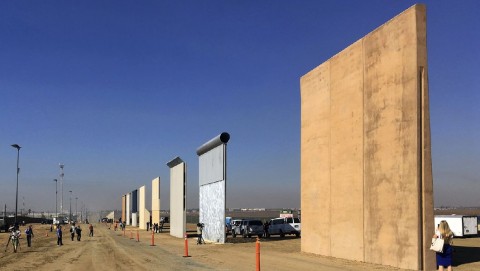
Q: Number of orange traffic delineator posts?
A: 6